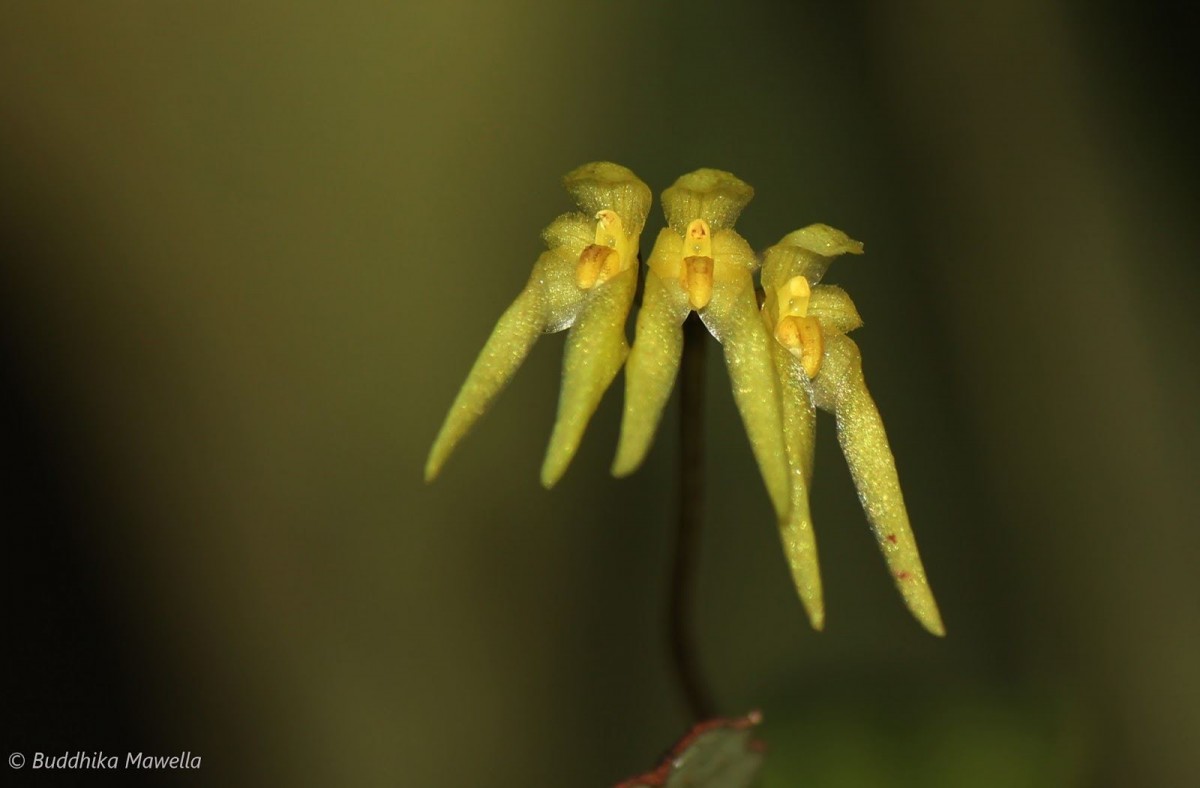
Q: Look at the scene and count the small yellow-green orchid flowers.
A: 3